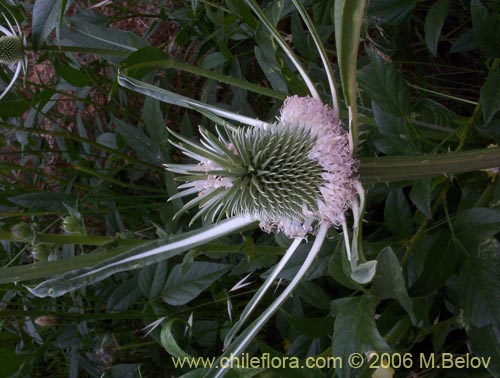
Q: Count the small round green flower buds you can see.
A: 3